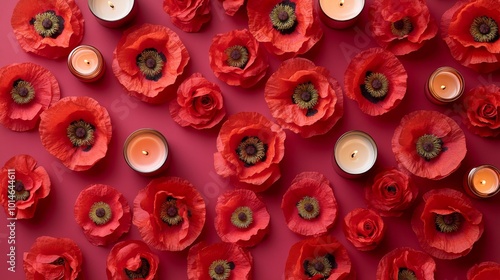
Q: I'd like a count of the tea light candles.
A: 7